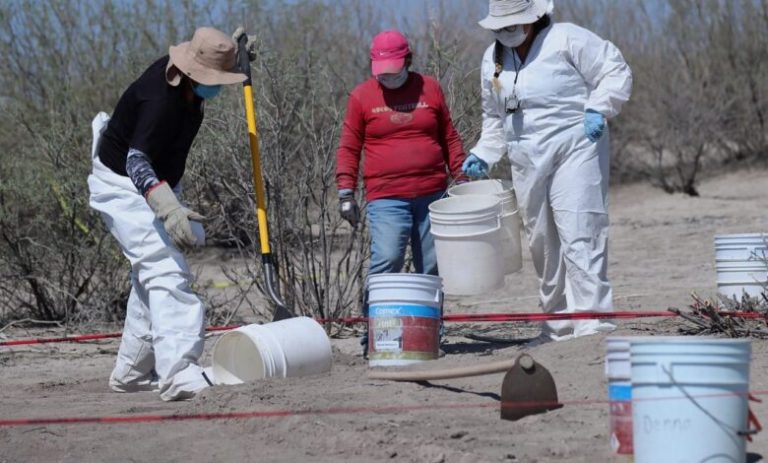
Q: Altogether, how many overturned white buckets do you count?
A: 1